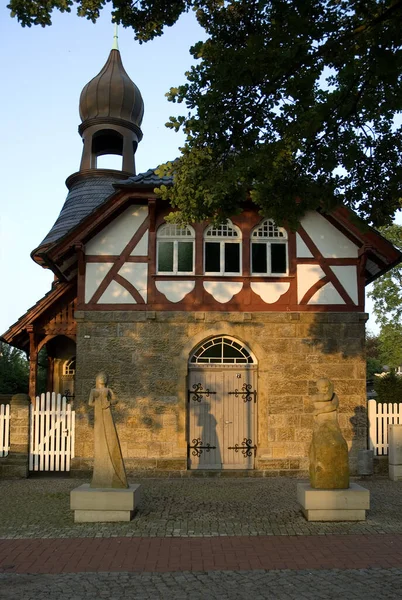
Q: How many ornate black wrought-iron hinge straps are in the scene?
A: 4